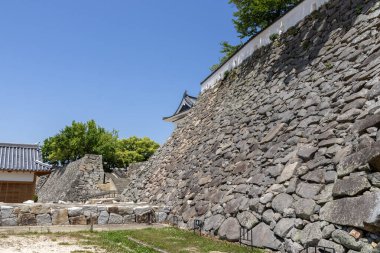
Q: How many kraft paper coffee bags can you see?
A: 0